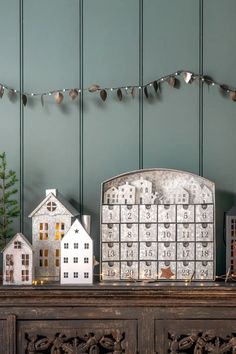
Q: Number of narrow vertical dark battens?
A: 4